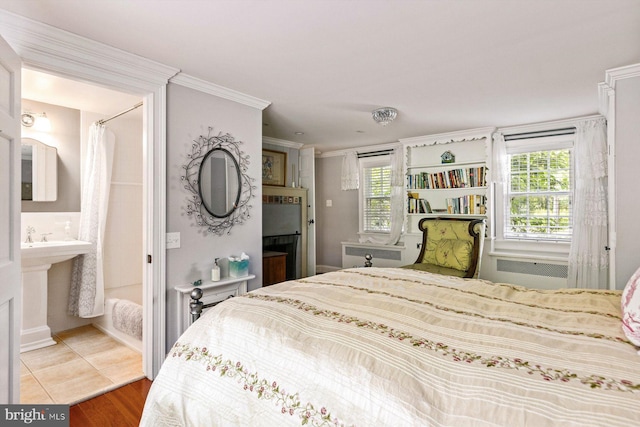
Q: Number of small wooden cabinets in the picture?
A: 1